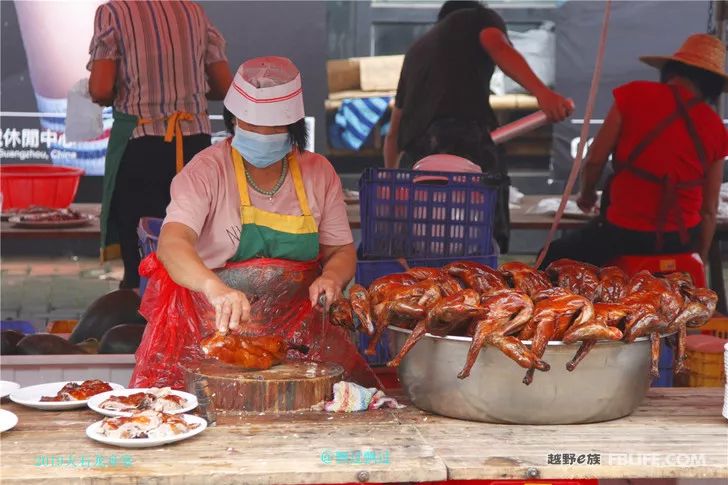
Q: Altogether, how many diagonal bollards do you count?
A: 0